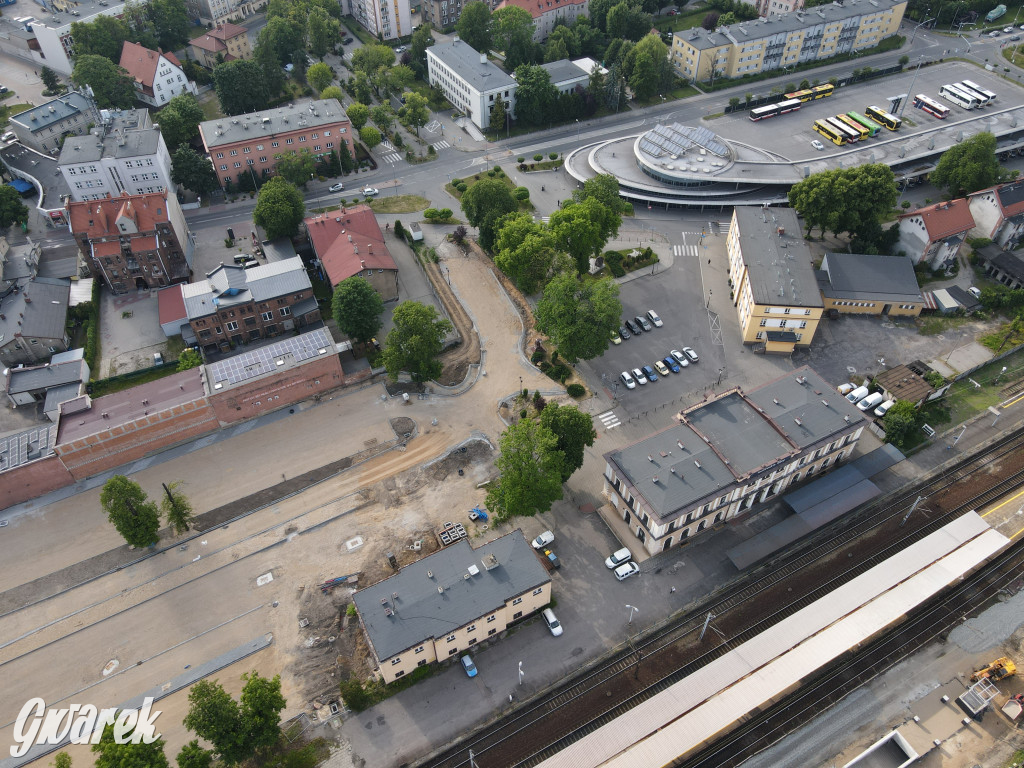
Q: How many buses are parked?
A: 11